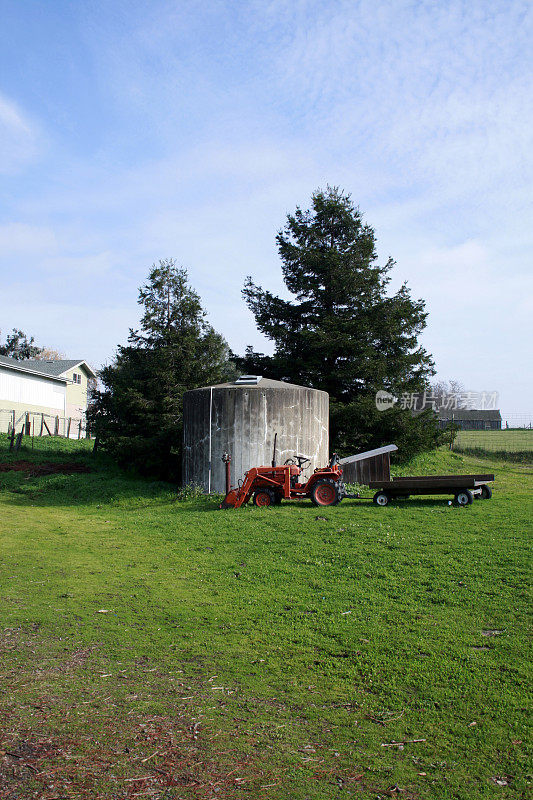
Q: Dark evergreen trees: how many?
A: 2